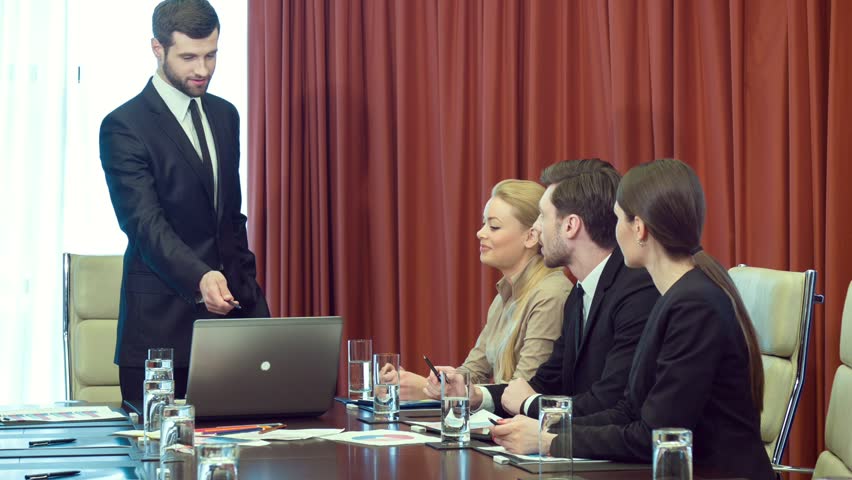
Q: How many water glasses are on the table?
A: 10